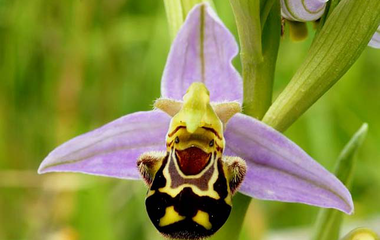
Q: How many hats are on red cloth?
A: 0